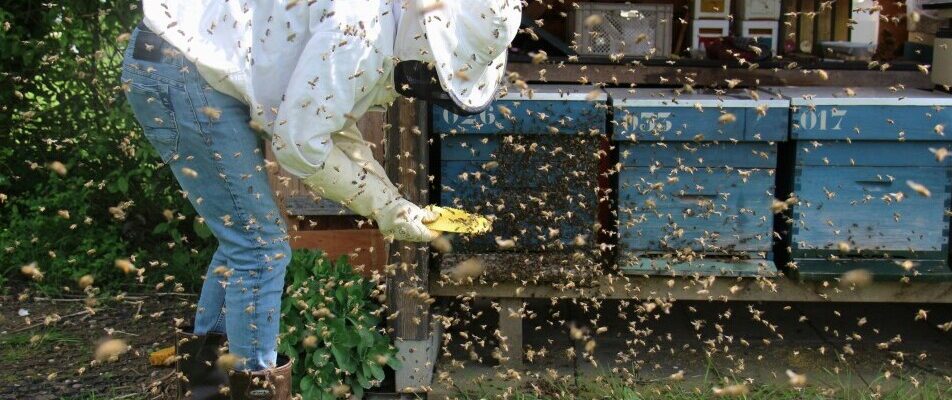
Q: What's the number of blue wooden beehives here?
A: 3